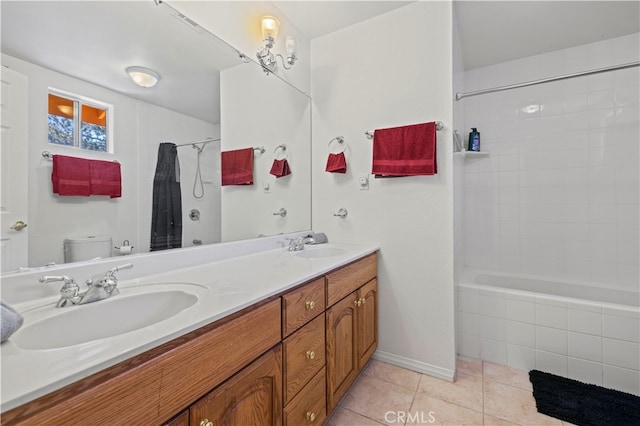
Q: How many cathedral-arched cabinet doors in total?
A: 3